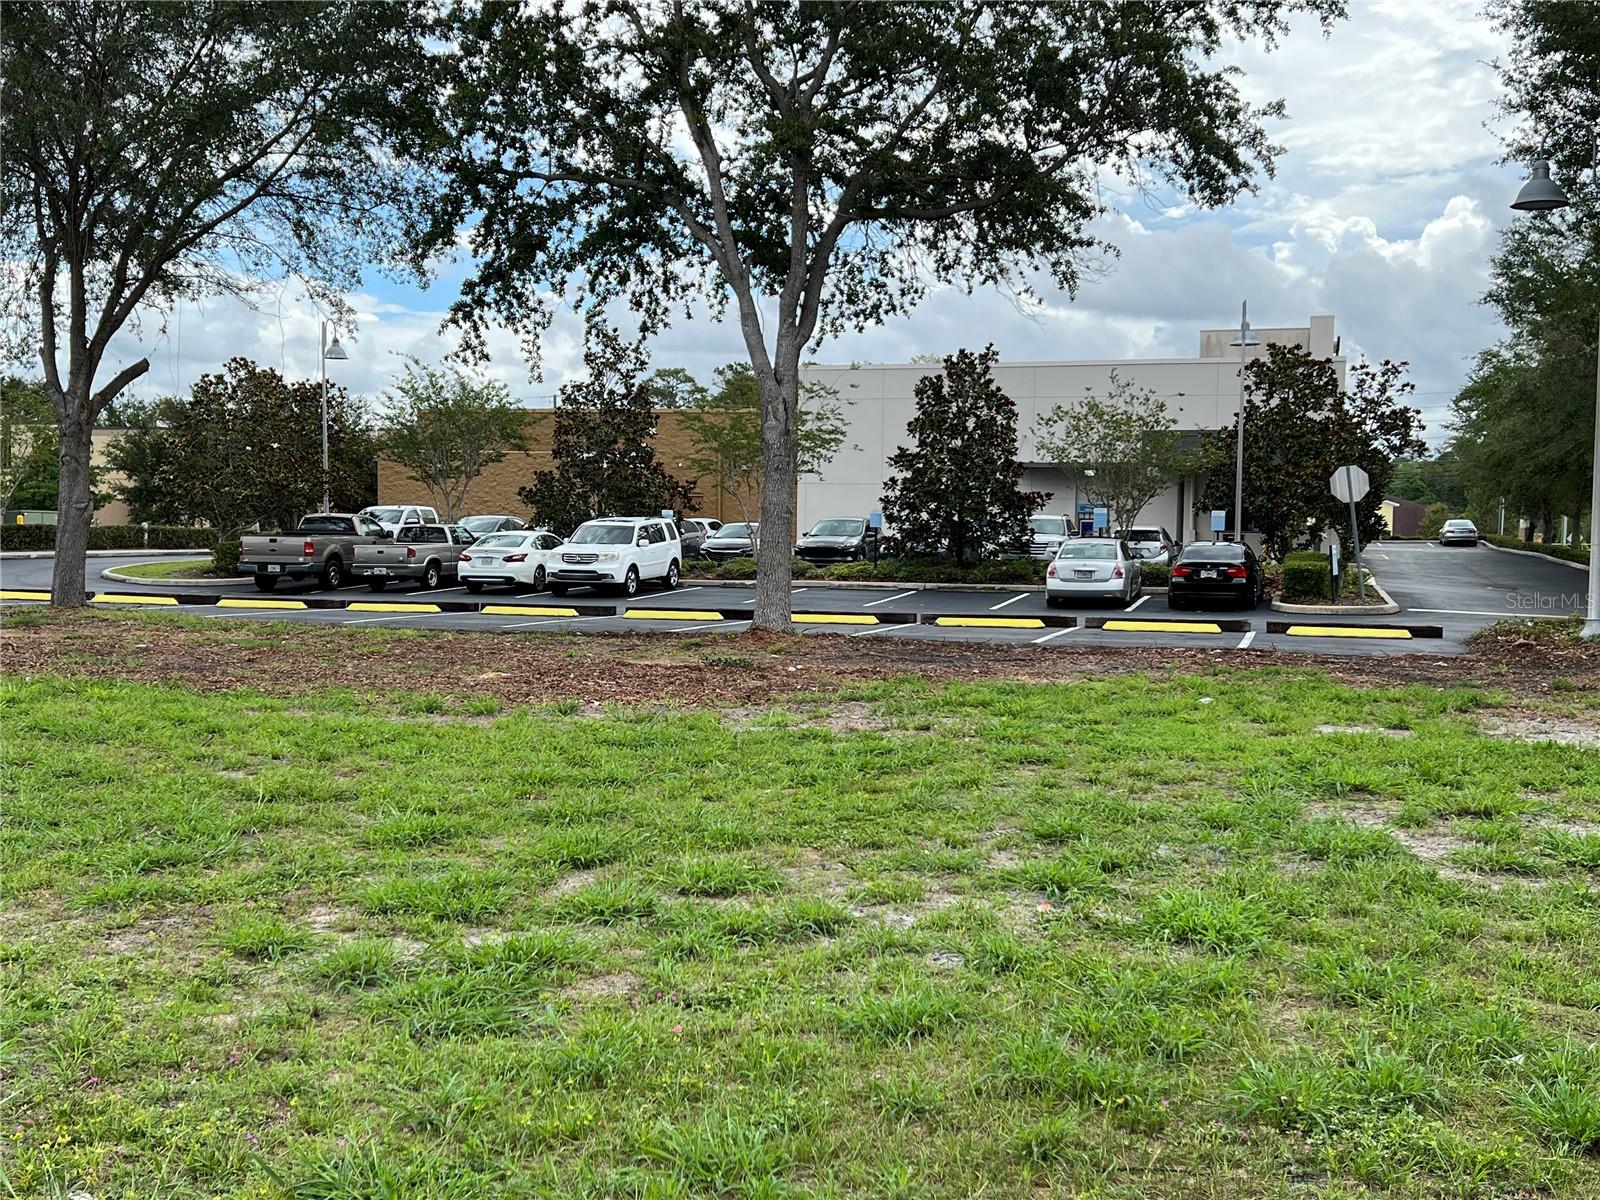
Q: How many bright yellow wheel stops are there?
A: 10